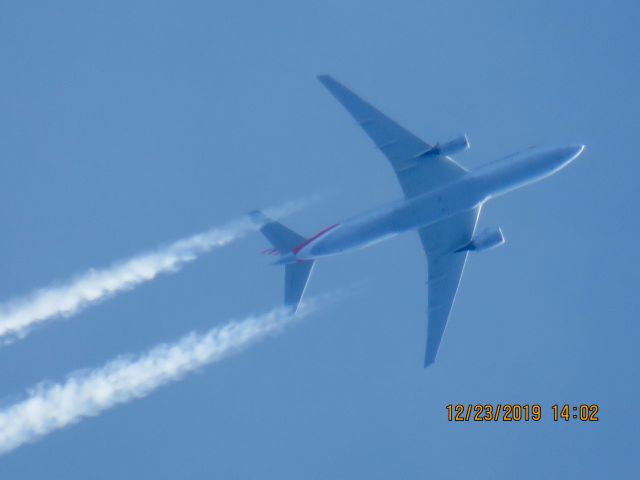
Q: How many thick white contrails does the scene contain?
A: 2